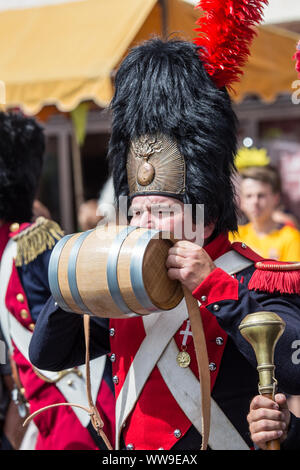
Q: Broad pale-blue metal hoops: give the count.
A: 4